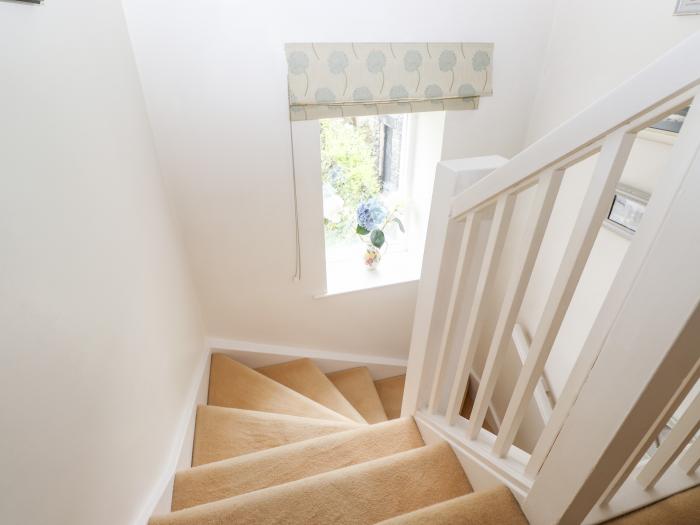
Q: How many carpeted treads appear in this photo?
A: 8